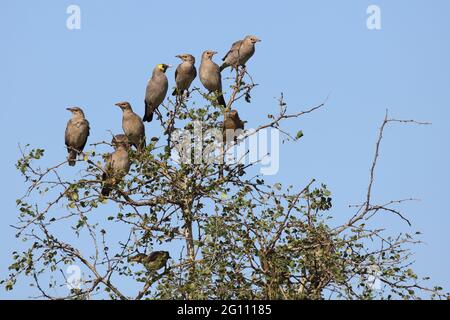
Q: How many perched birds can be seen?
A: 9